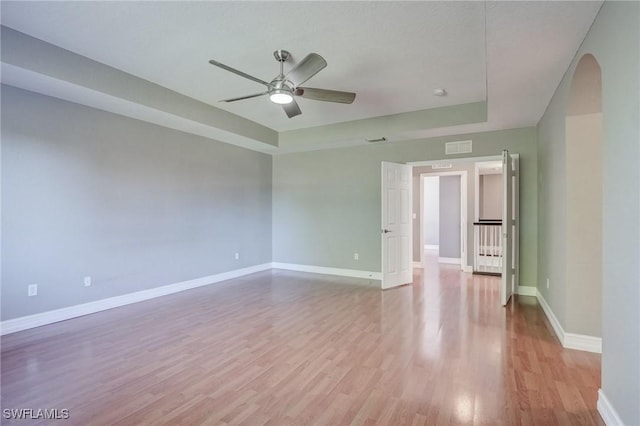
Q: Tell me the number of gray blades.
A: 5